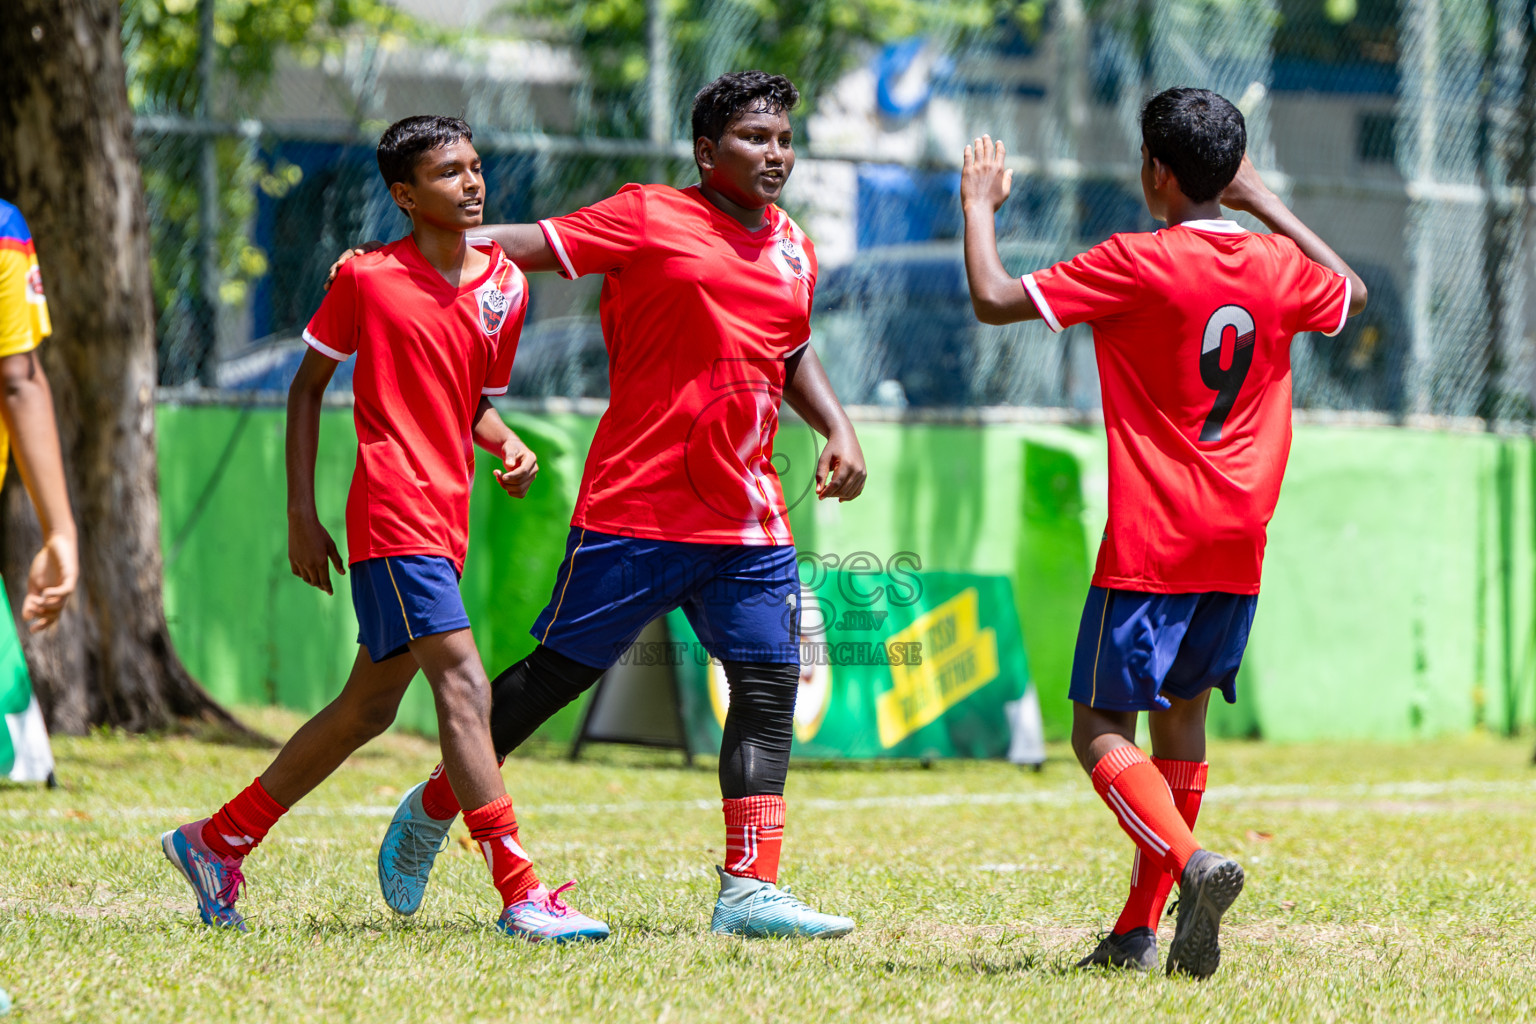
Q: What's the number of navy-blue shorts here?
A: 3